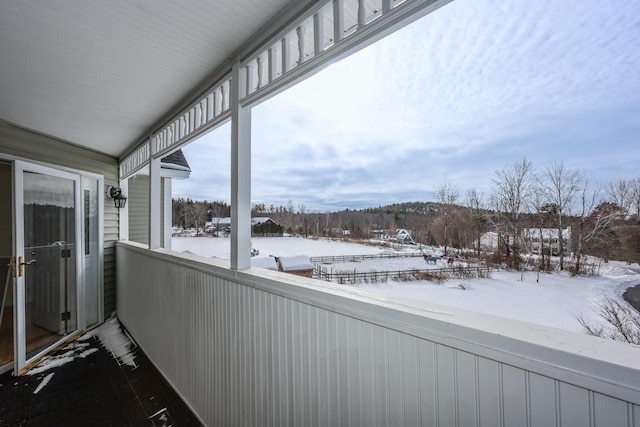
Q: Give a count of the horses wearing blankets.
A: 2